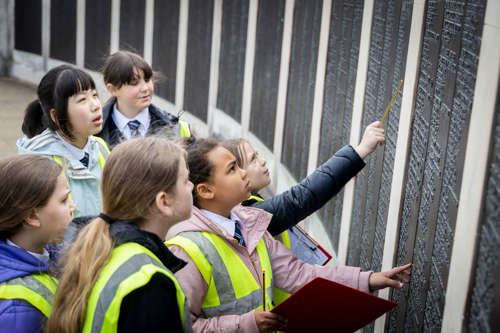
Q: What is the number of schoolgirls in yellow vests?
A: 6